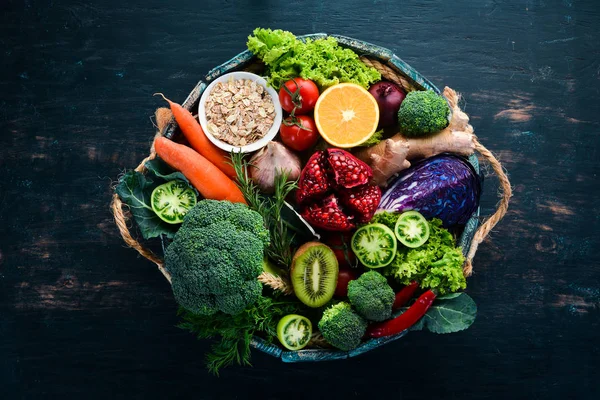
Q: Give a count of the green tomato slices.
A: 4